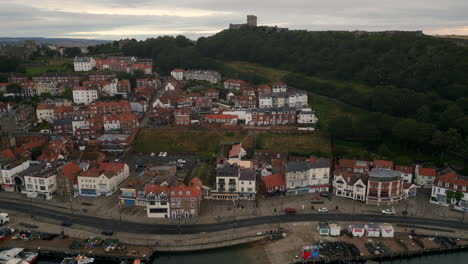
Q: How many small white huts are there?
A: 5